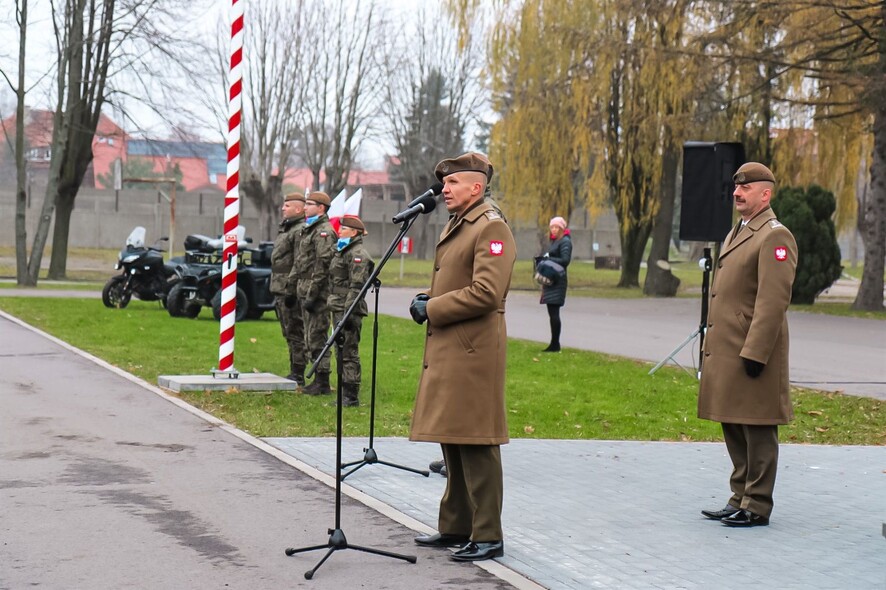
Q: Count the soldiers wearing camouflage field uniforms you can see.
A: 3